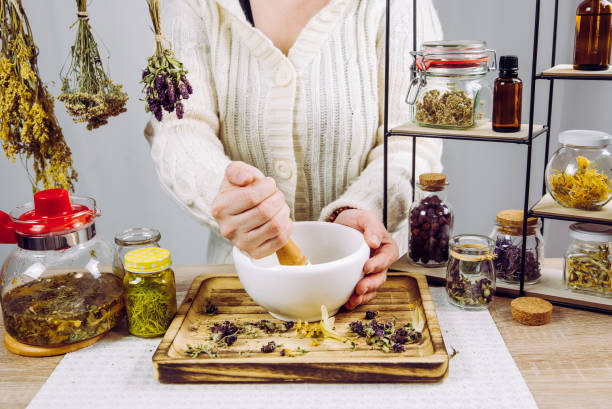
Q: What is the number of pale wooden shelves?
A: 4